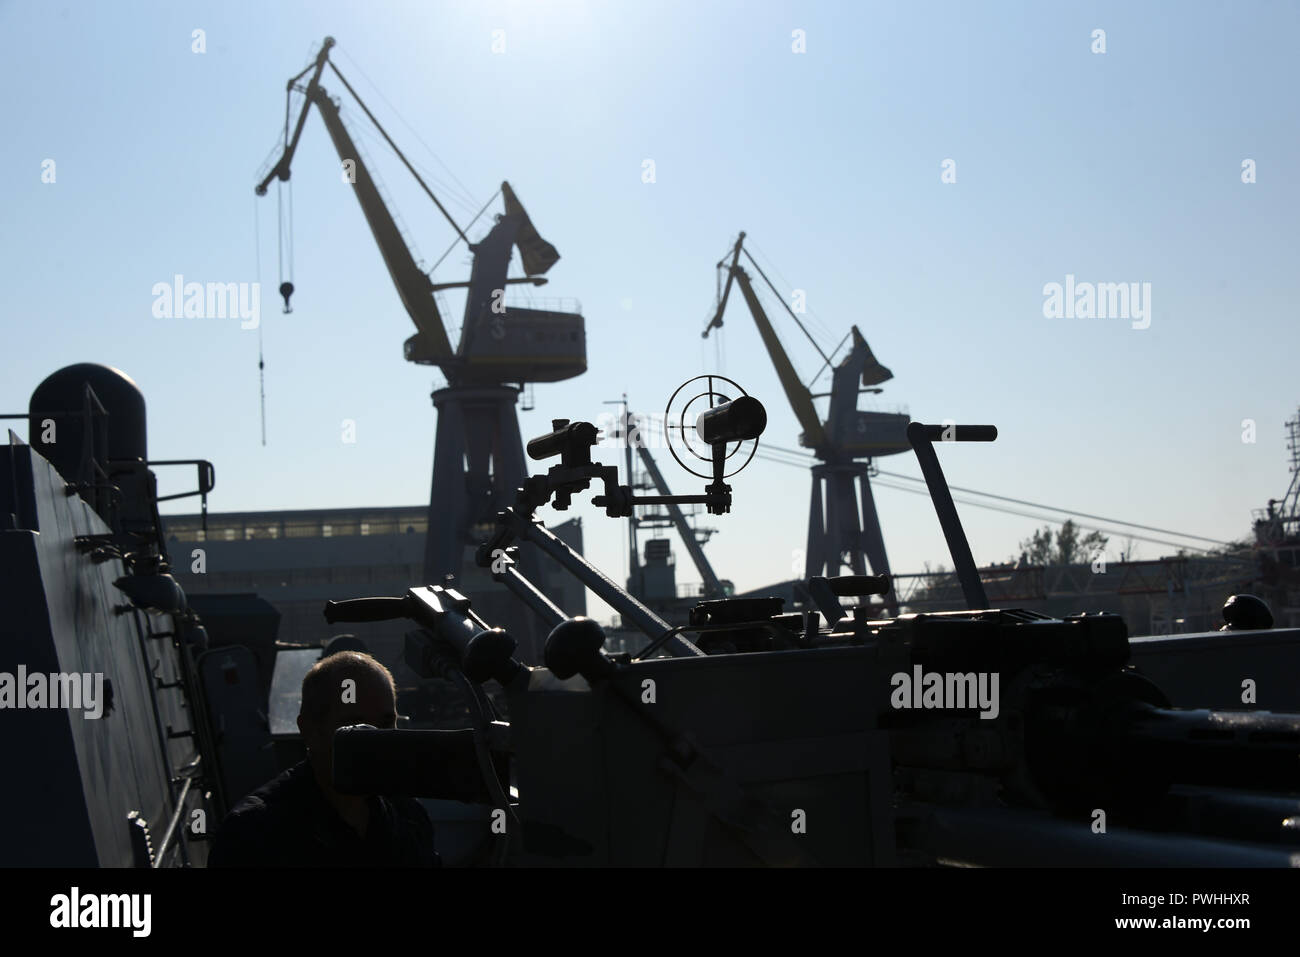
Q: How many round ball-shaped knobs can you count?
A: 3